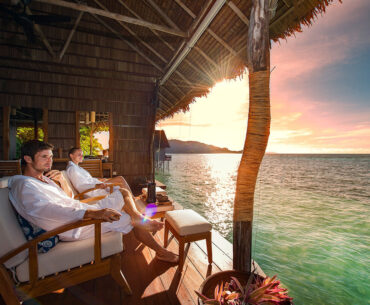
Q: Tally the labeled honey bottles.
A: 0